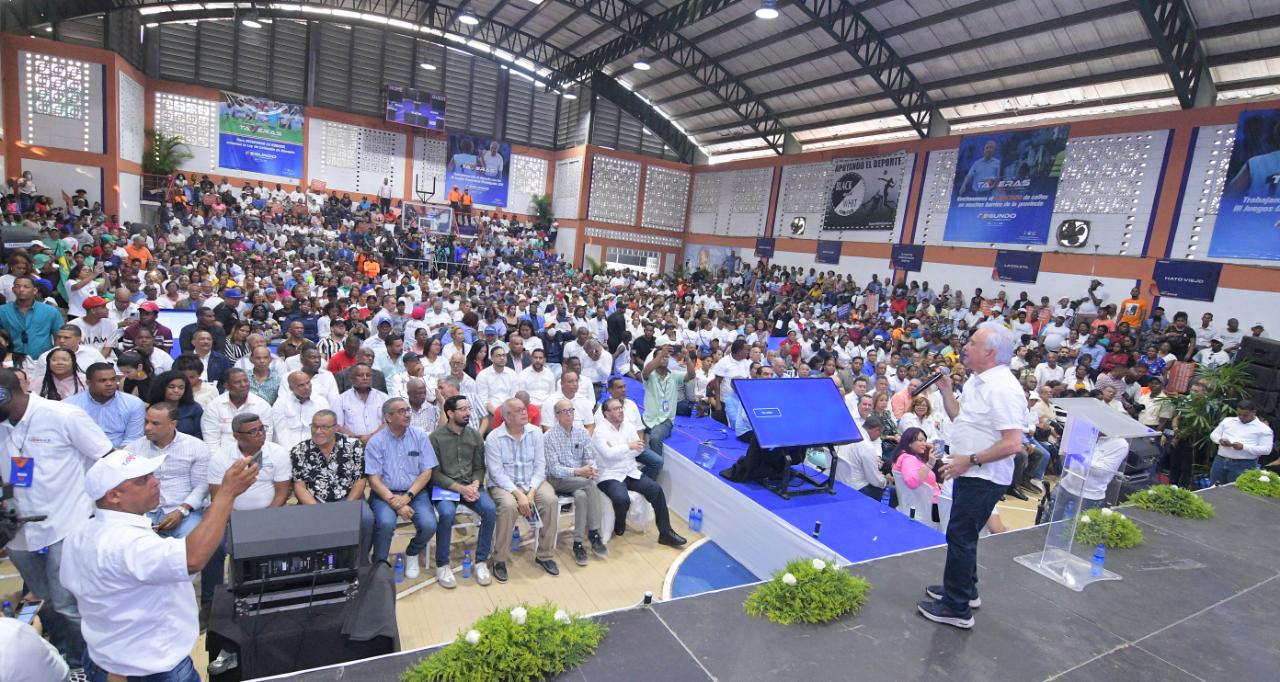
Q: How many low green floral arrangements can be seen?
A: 5